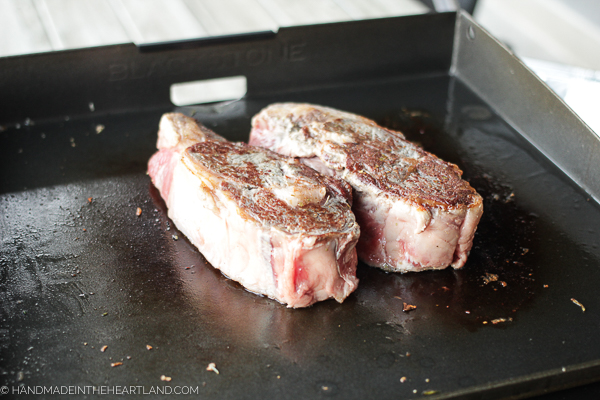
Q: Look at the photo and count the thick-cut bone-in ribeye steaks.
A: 2